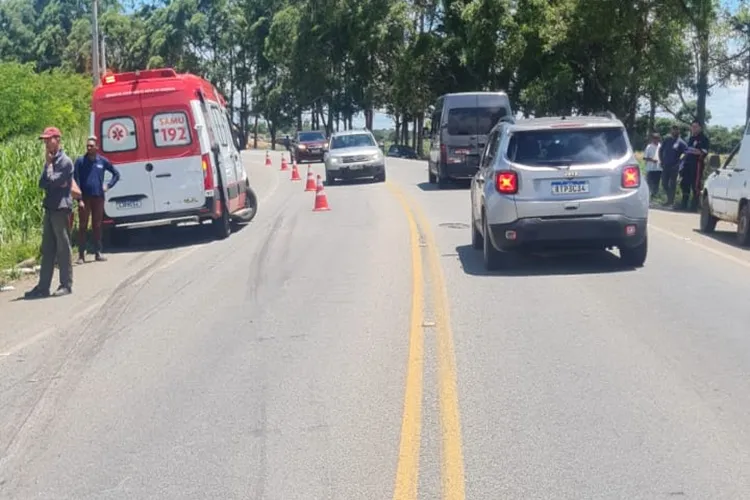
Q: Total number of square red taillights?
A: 2